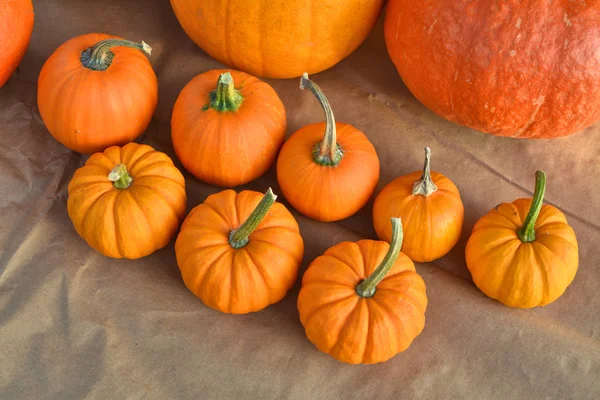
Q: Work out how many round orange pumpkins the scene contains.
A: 11